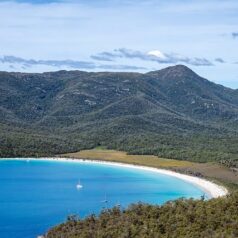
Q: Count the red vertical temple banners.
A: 0